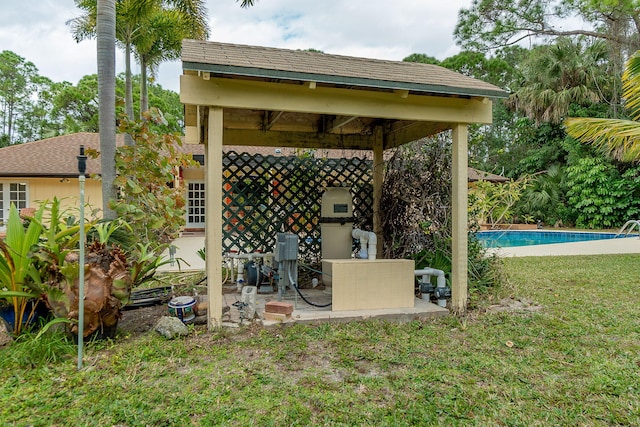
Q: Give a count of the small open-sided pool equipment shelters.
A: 1